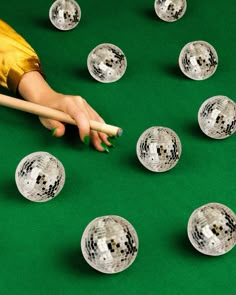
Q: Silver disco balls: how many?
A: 9